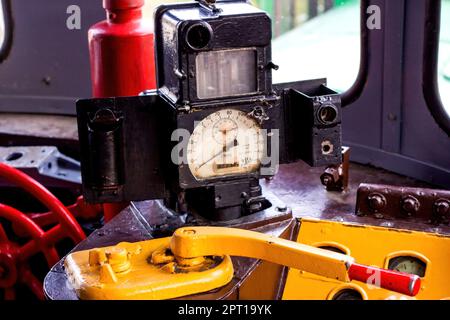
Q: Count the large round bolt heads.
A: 3